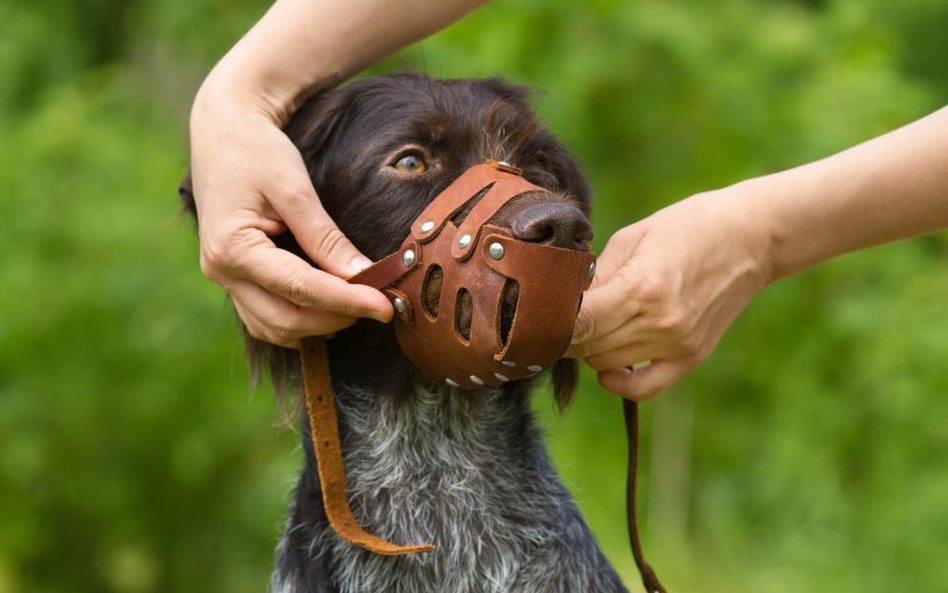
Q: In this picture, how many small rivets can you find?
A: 12